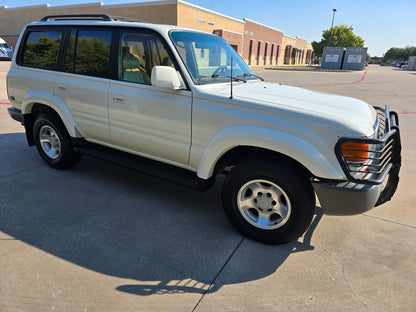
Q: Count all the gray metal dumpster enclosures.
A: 2